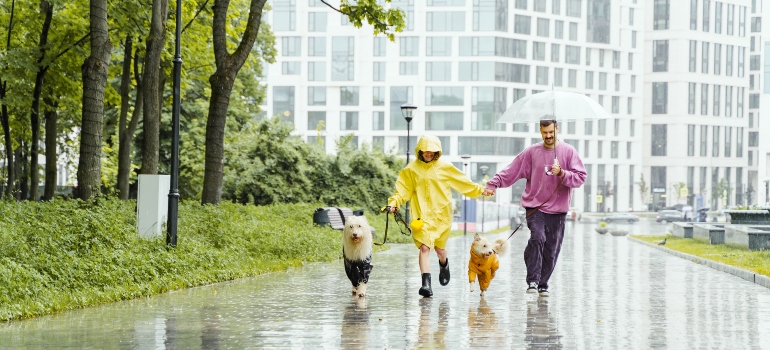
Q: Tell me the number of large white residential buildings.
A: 2